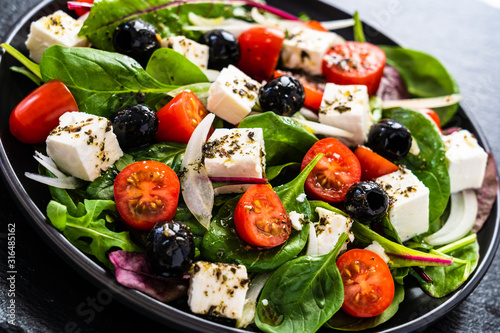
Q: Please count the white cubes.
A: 11